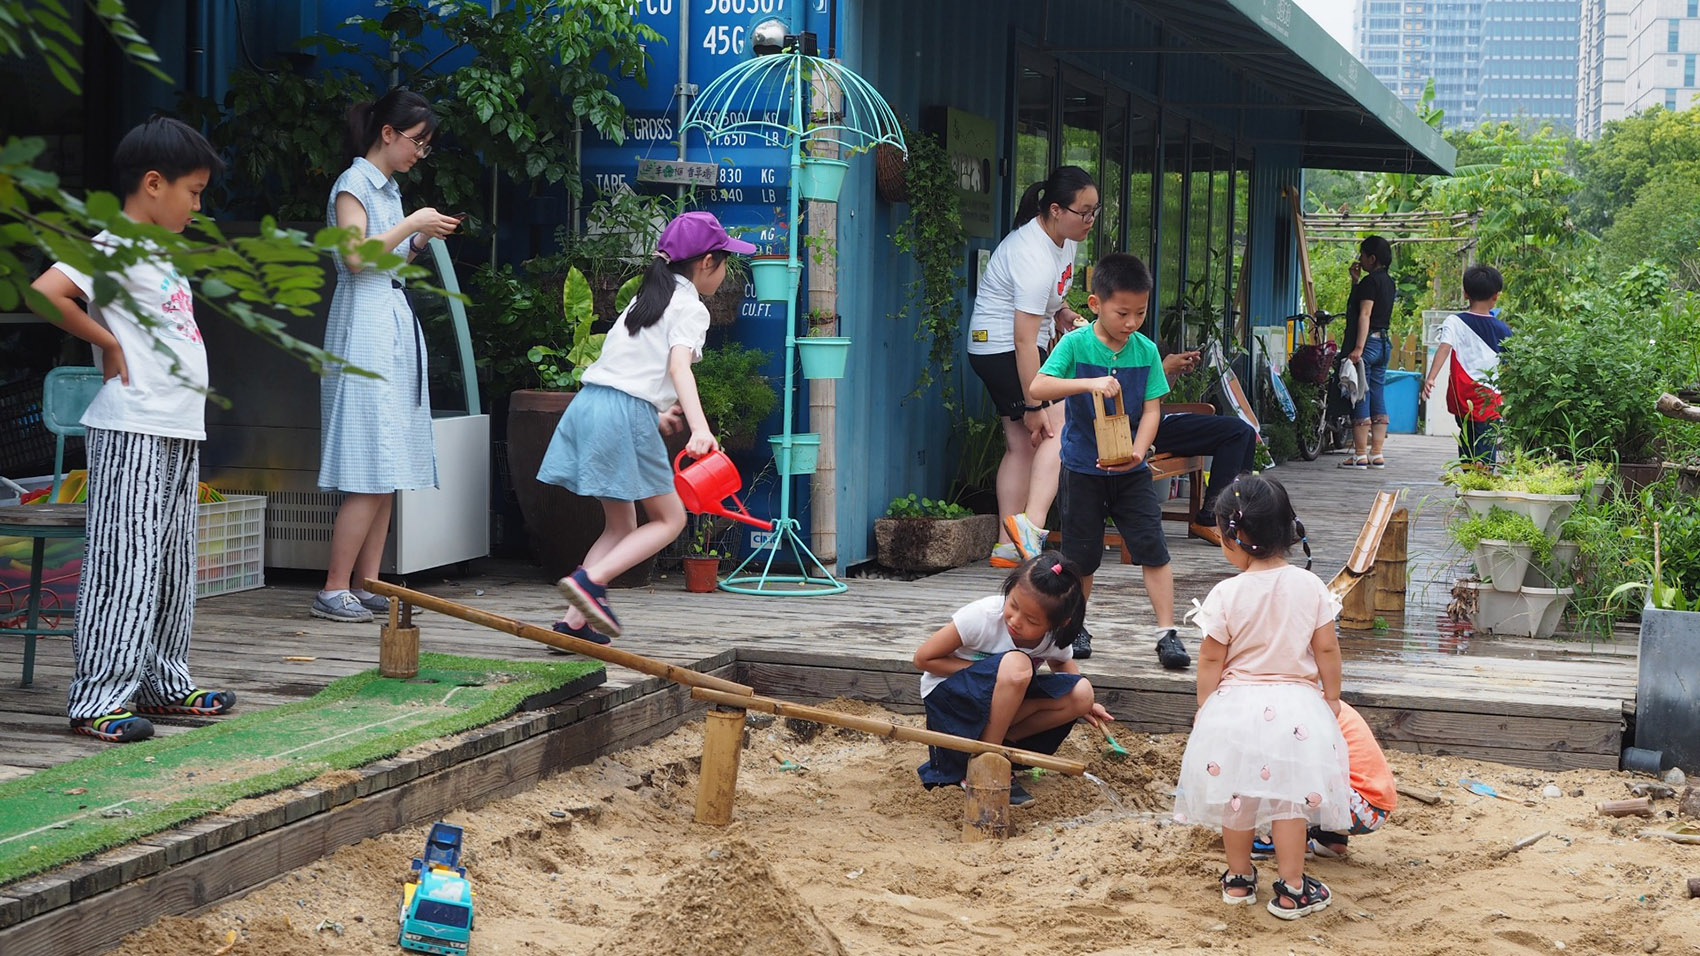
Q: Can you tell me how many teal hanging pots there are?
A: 4